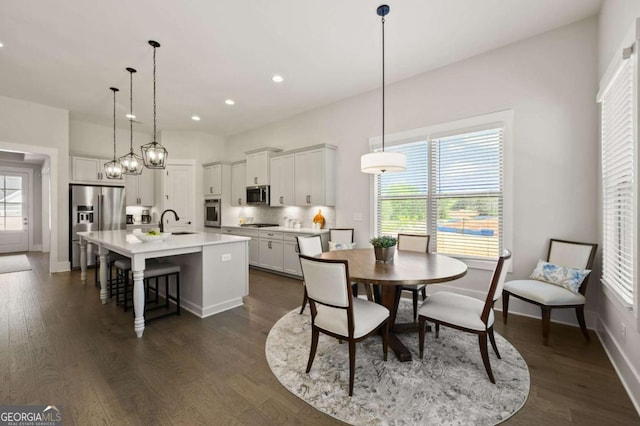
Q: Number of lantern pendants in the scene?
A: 3